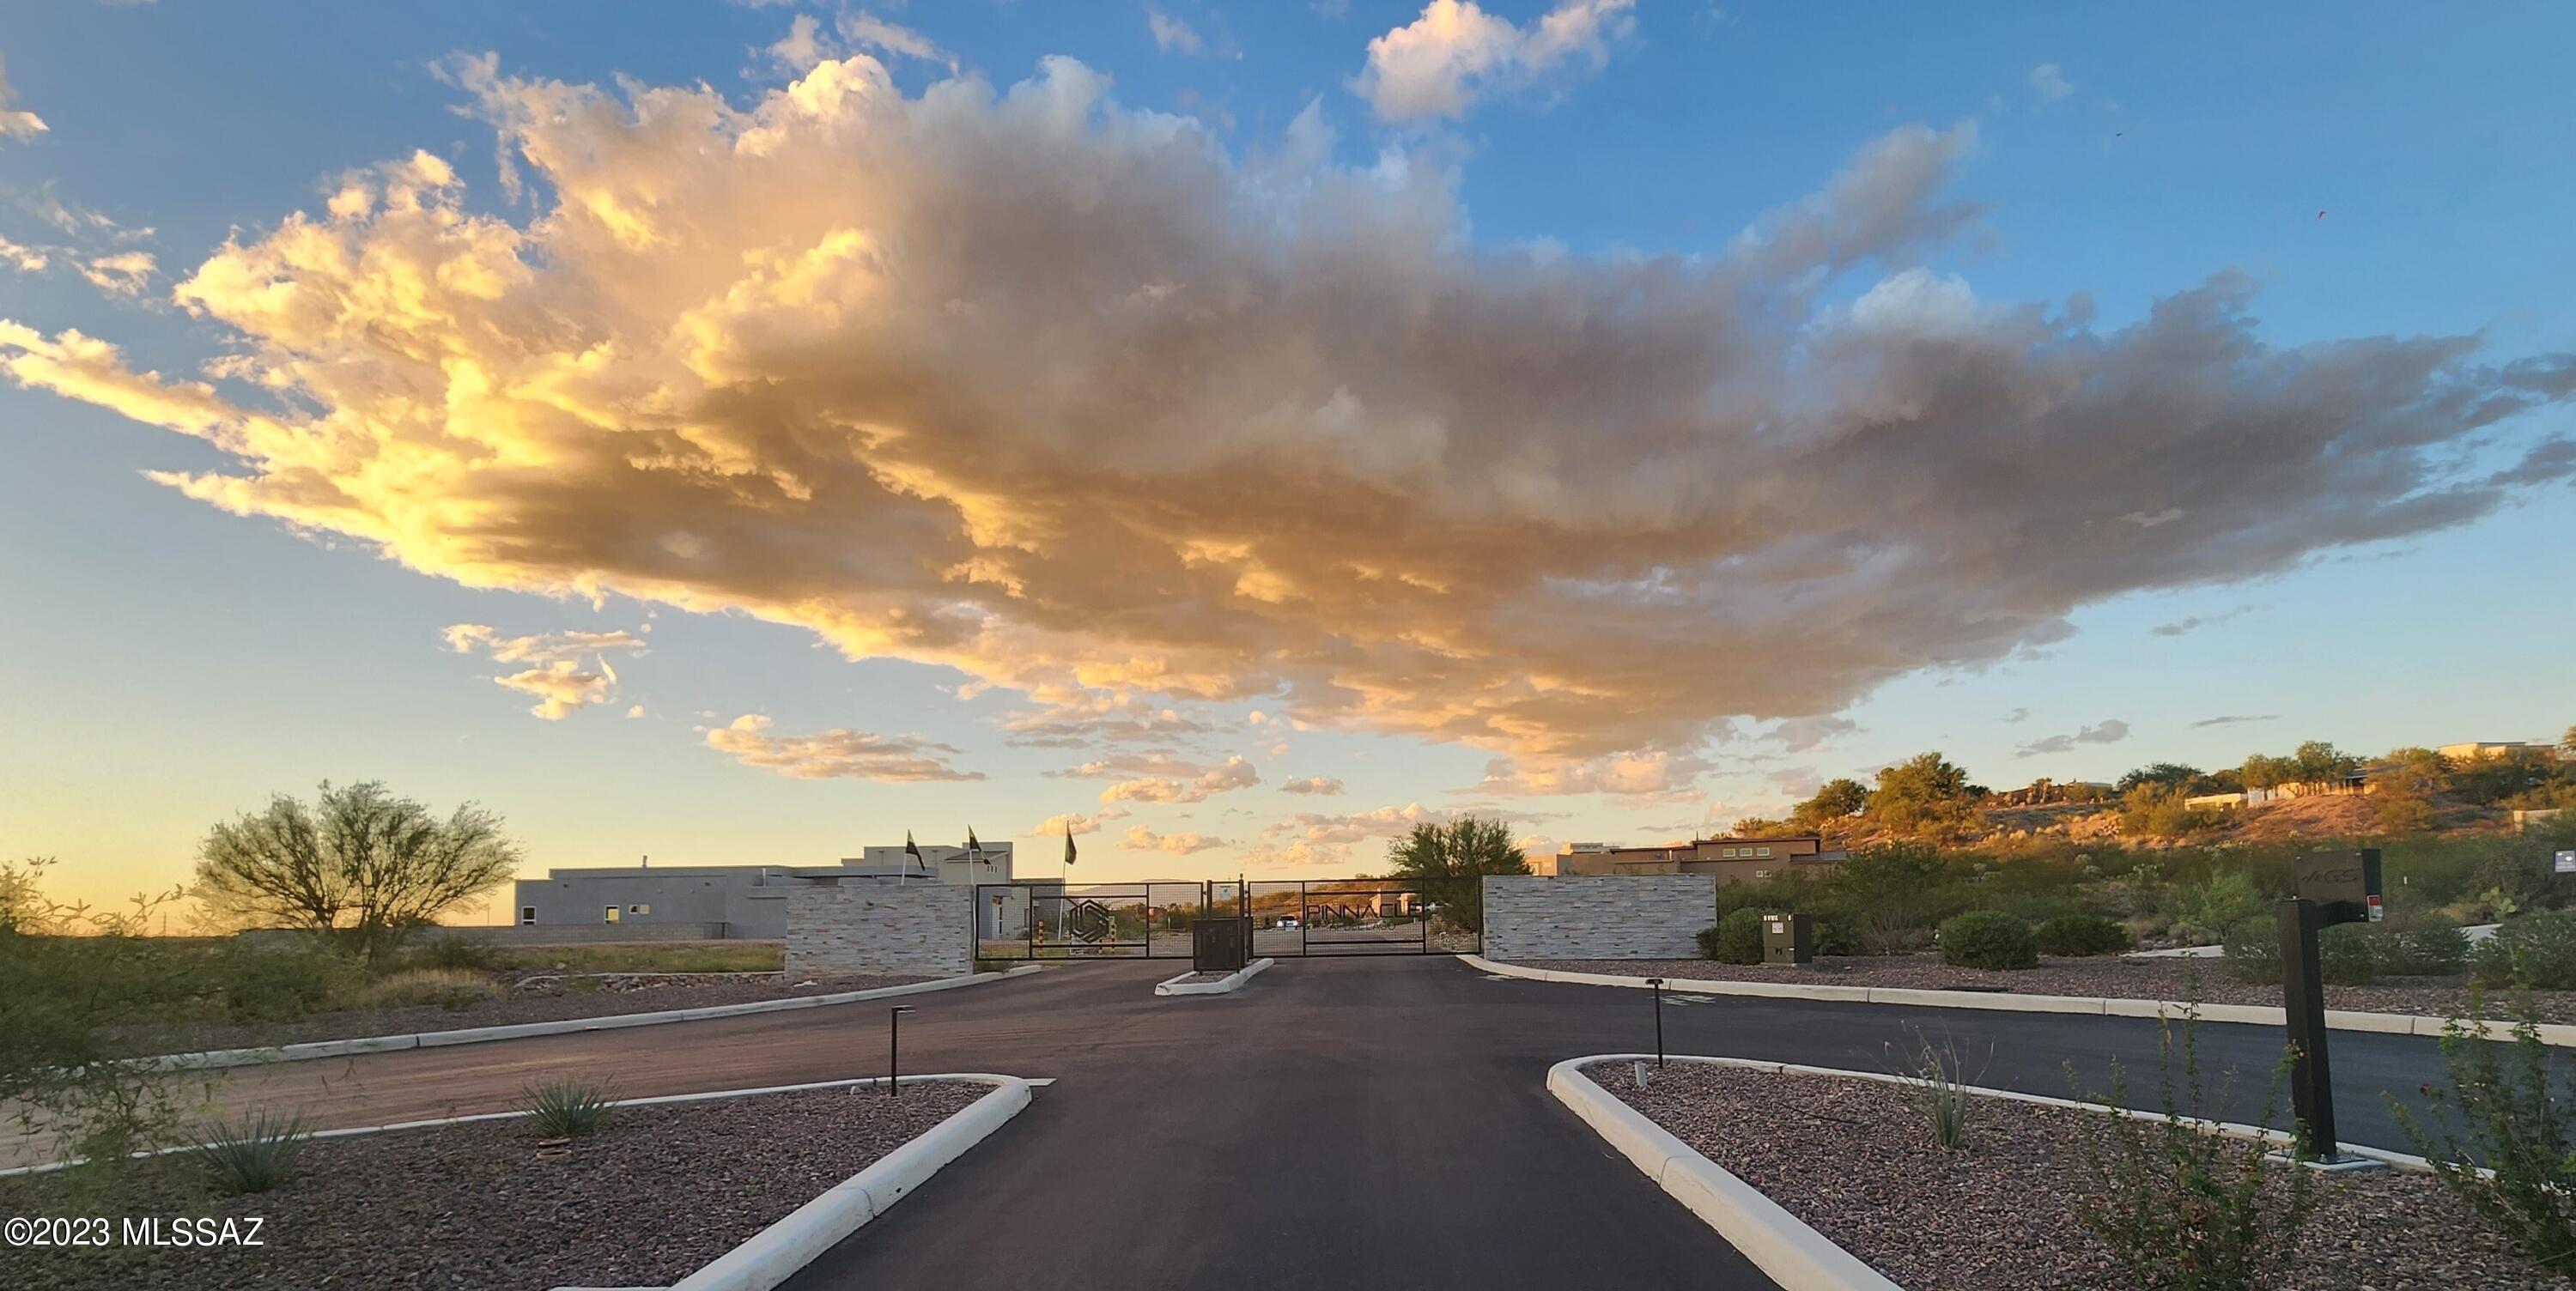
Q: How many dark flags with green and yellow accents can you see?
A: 3